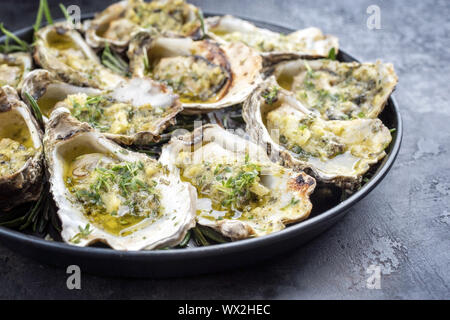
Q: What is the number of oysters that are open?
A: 11